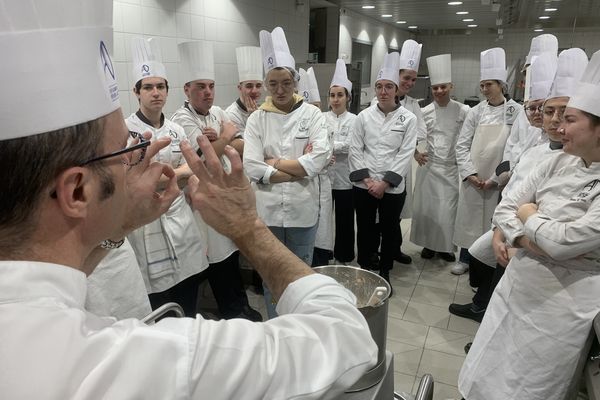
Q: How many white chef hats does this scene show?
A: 15